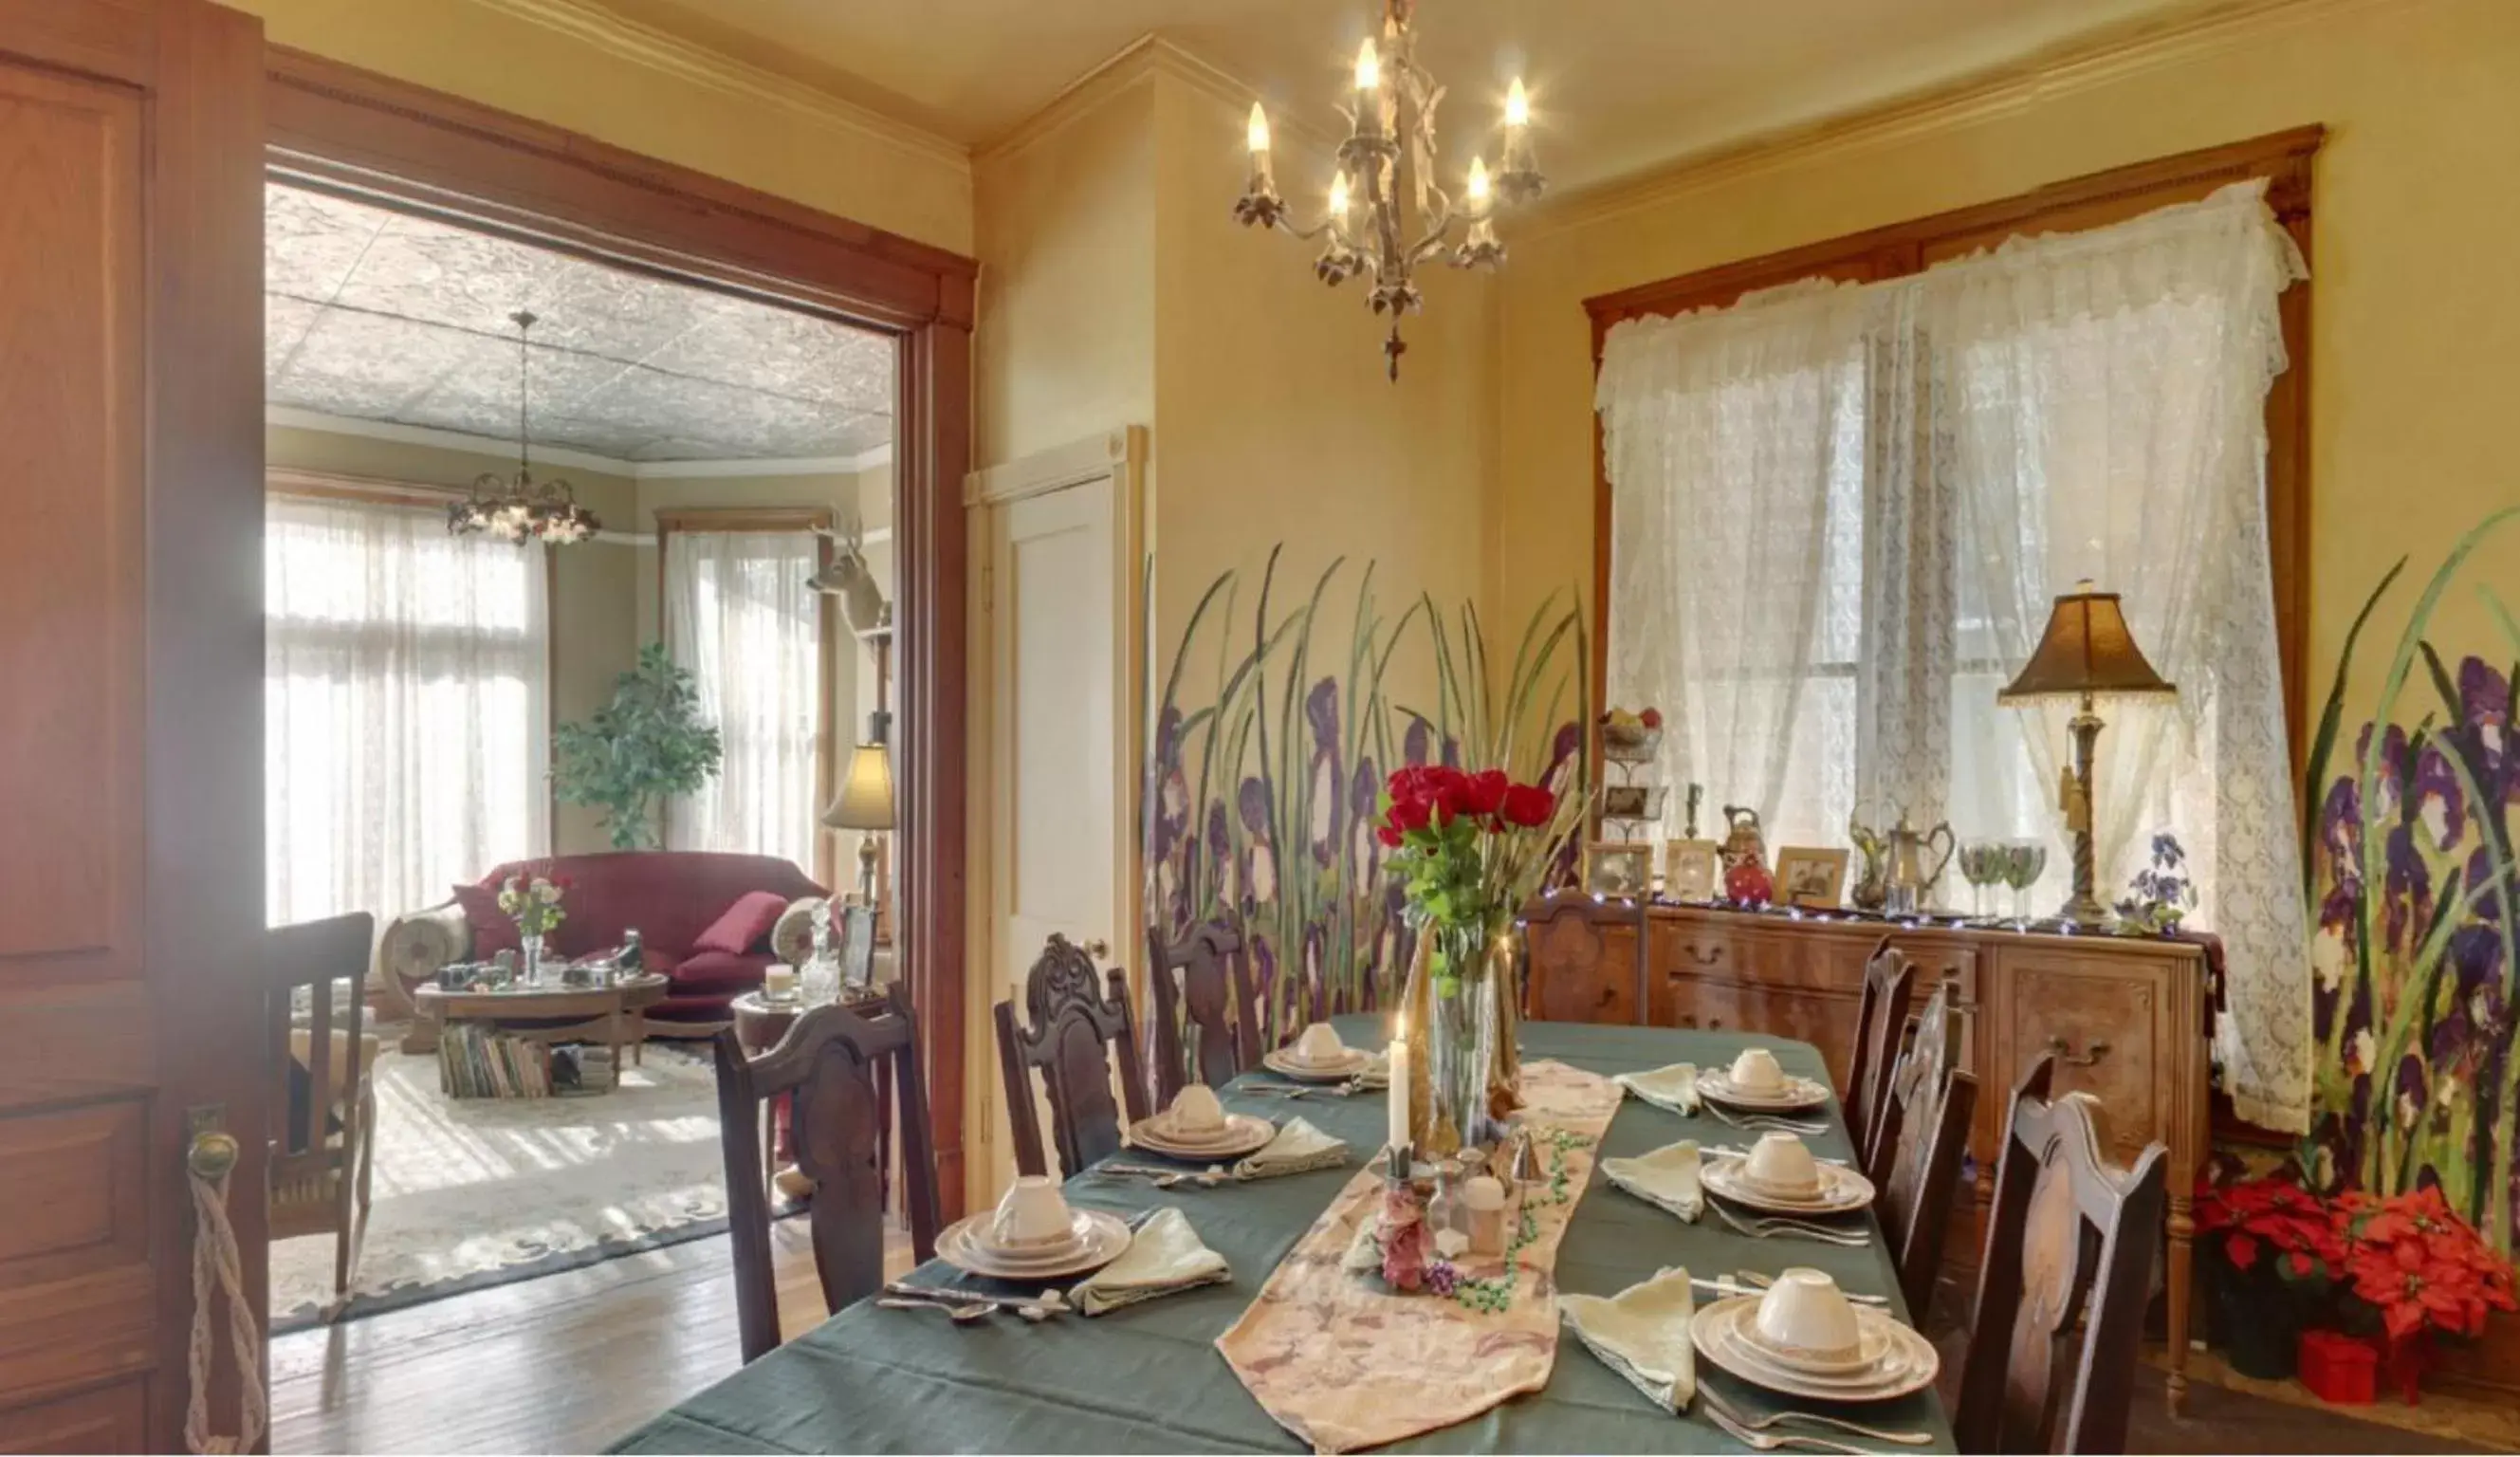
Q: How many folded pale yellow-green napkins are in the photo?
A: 6